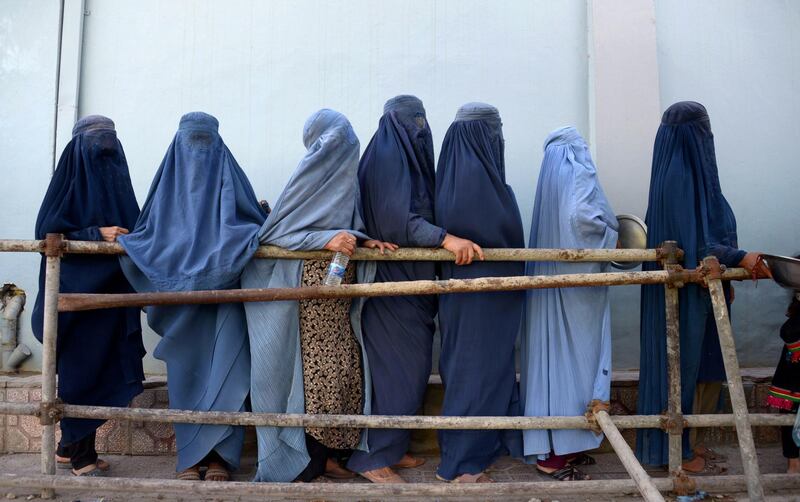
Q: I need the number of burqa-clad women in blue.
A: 7